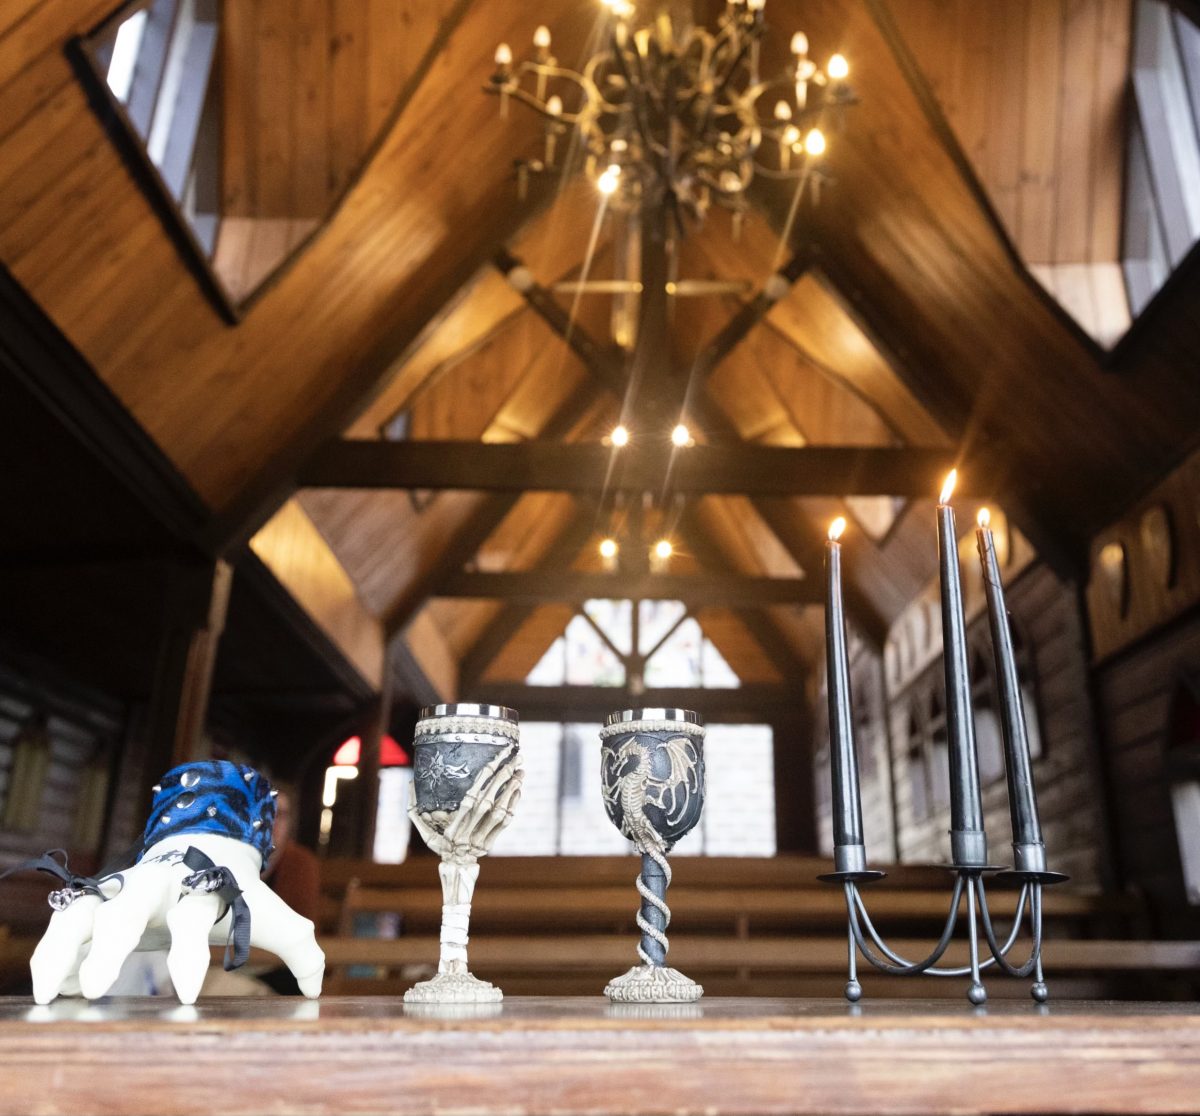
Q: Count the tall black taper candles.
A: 3